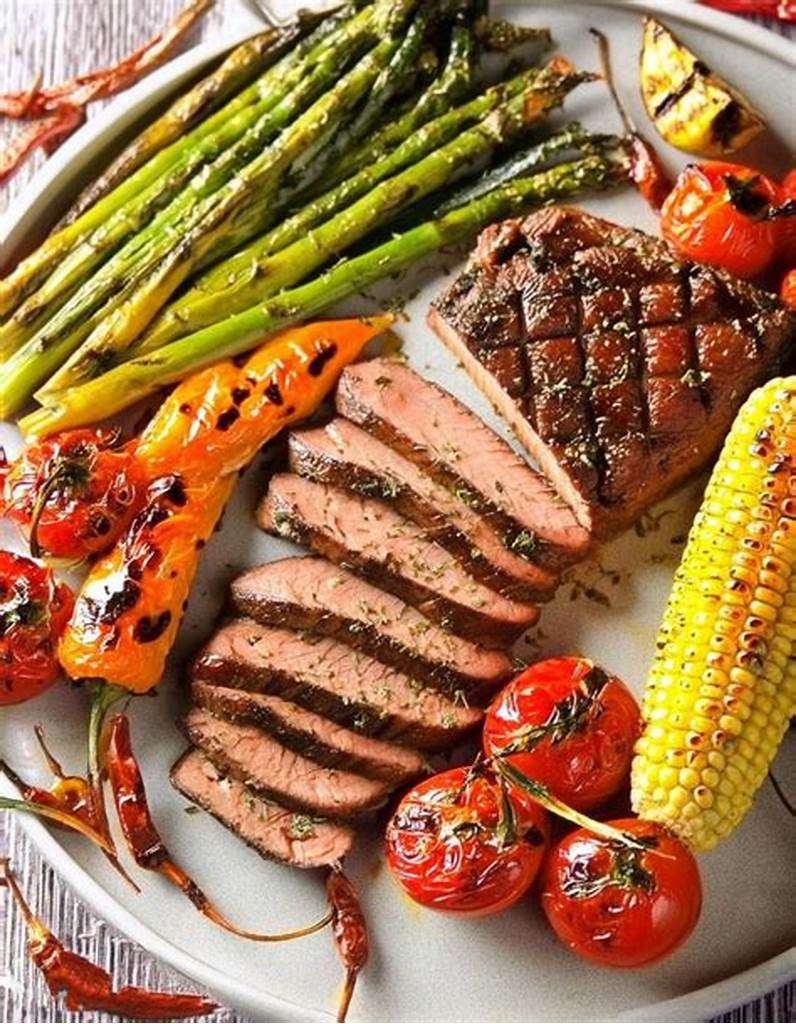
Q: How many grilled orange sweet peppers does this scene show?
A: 1